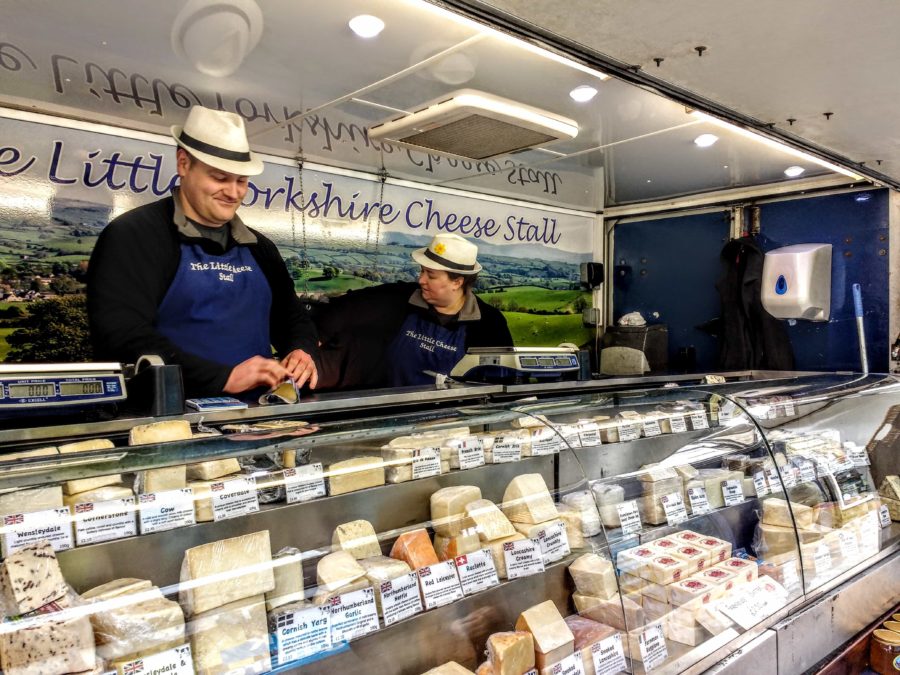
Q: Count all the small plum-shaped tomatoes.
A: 0